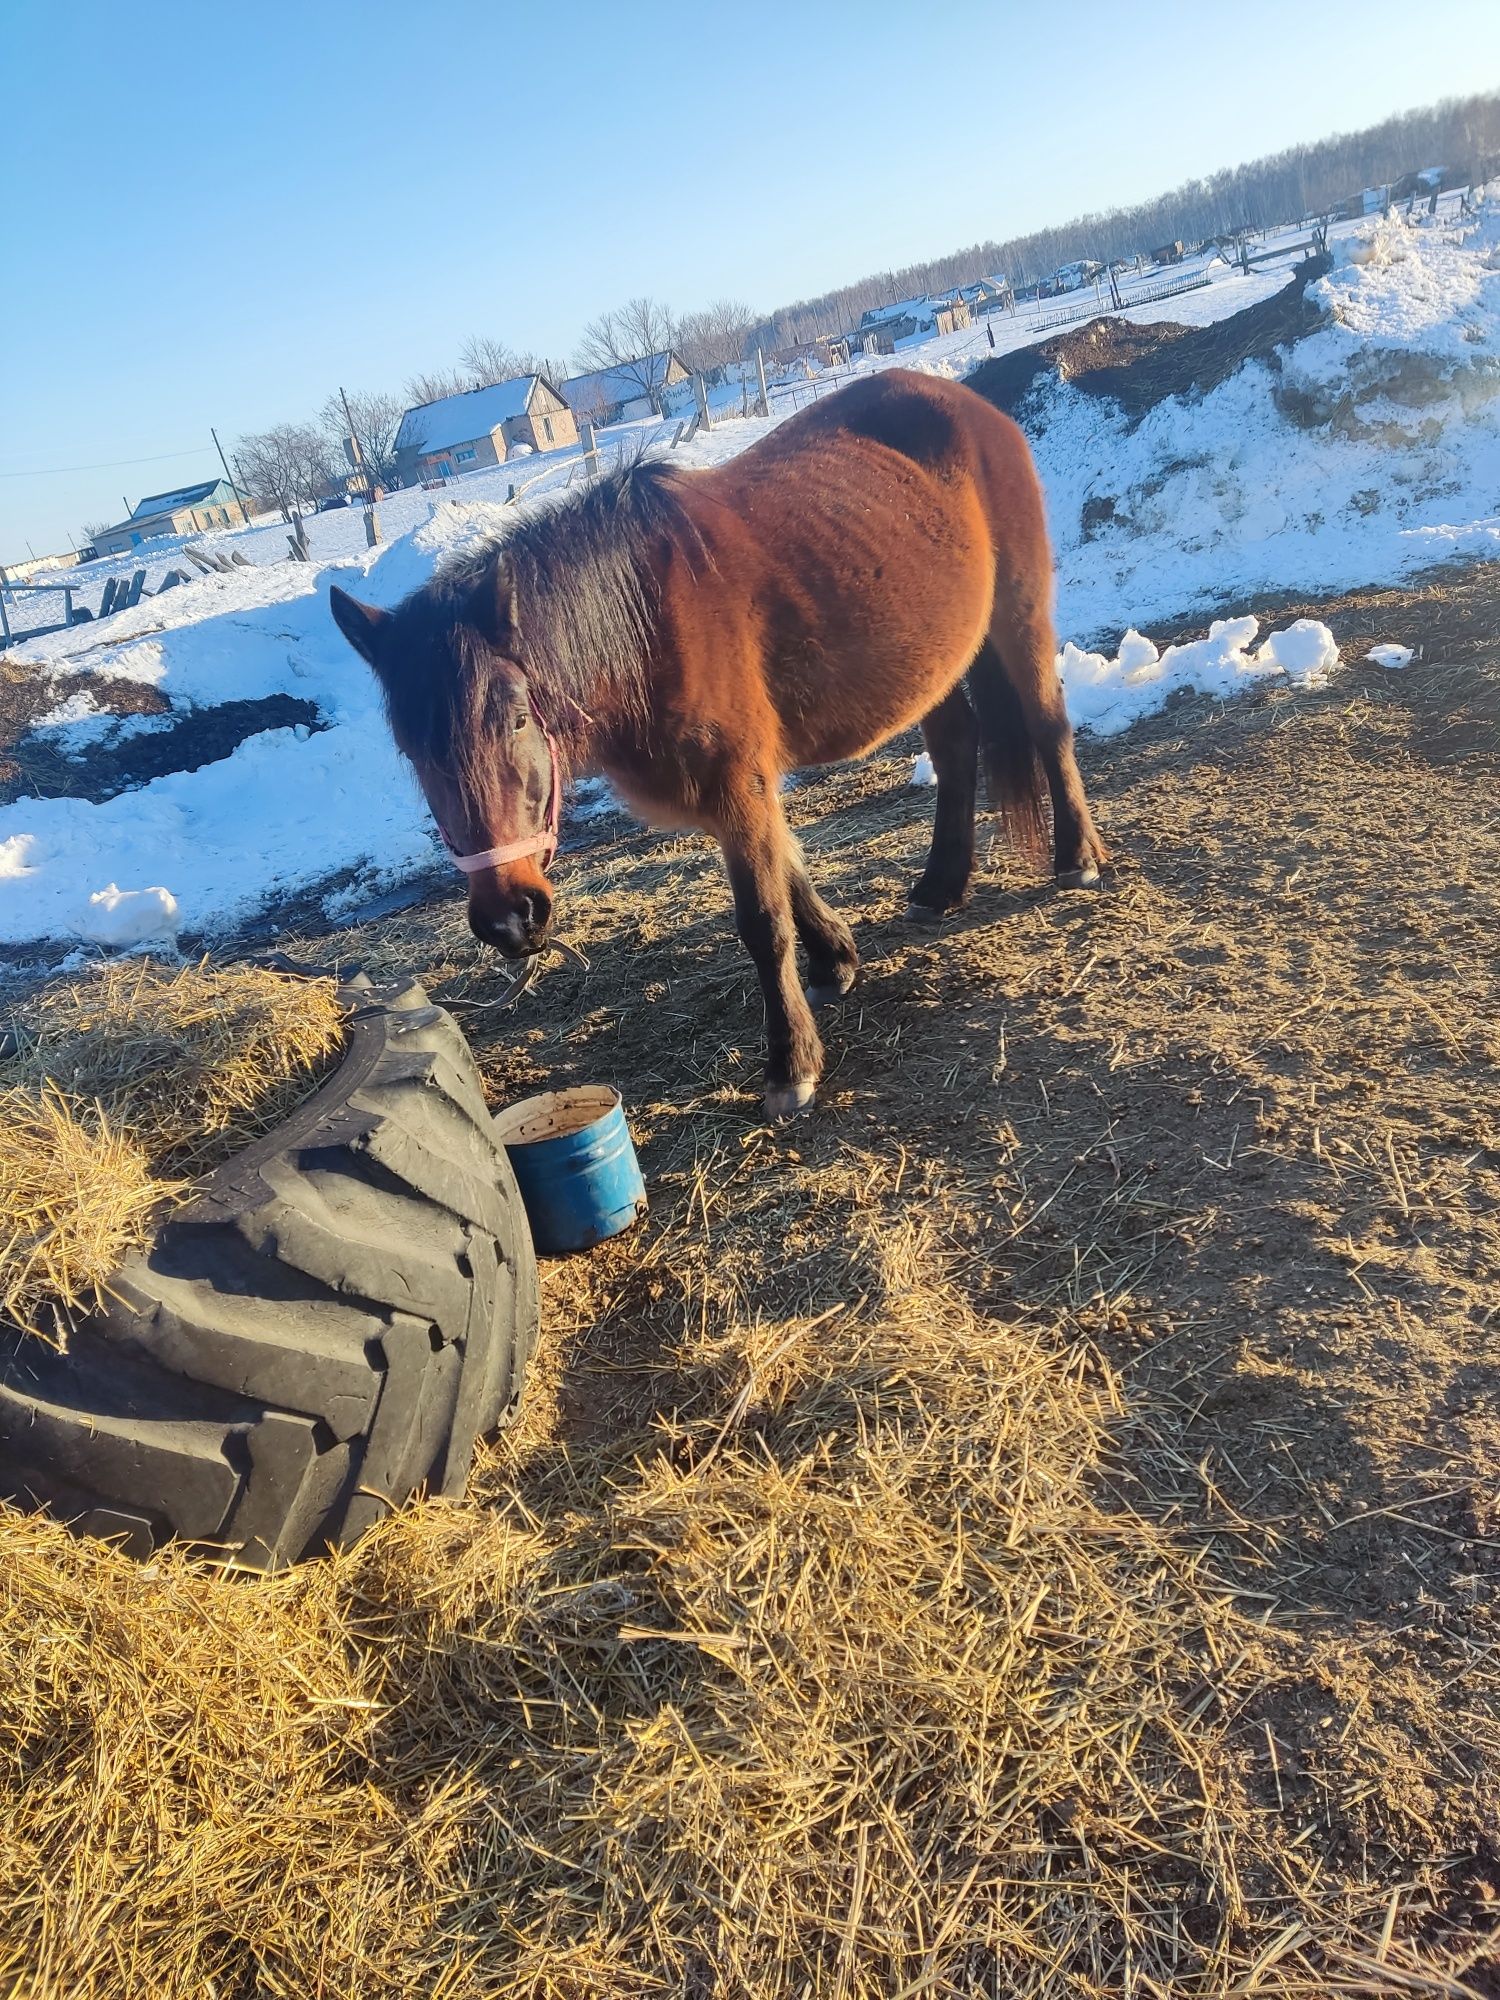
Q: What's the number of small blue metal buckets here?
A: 1